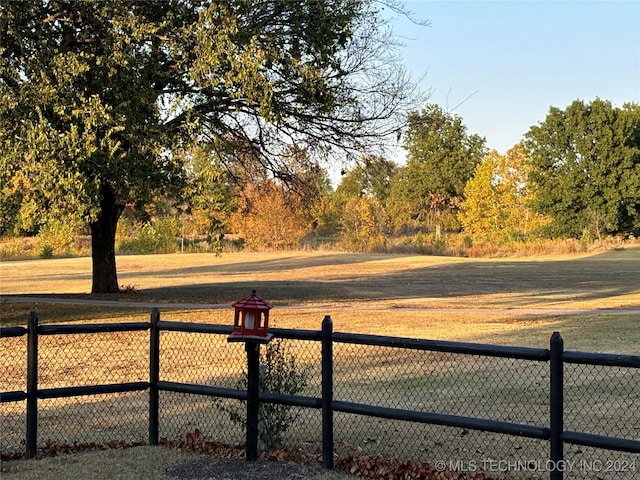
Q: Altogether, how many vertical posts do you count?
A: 5